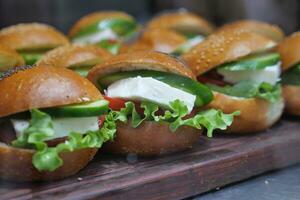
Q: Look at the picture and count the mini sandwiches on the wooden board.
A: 11